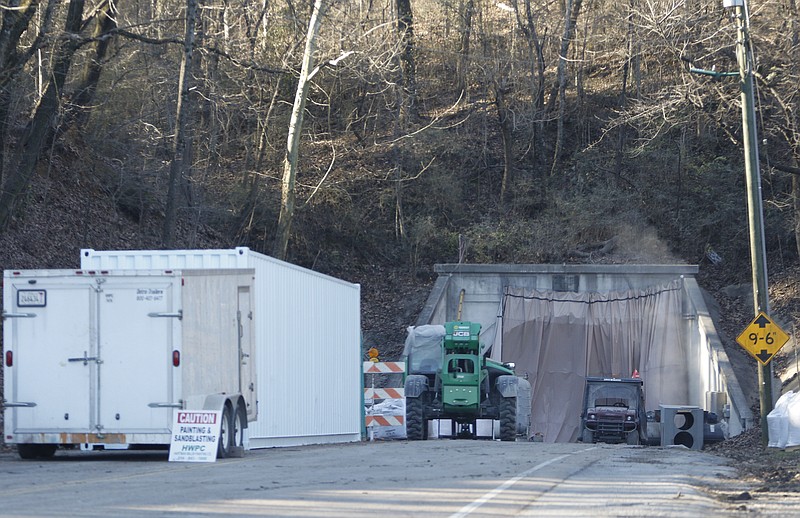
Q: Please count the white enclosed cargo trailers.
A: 1